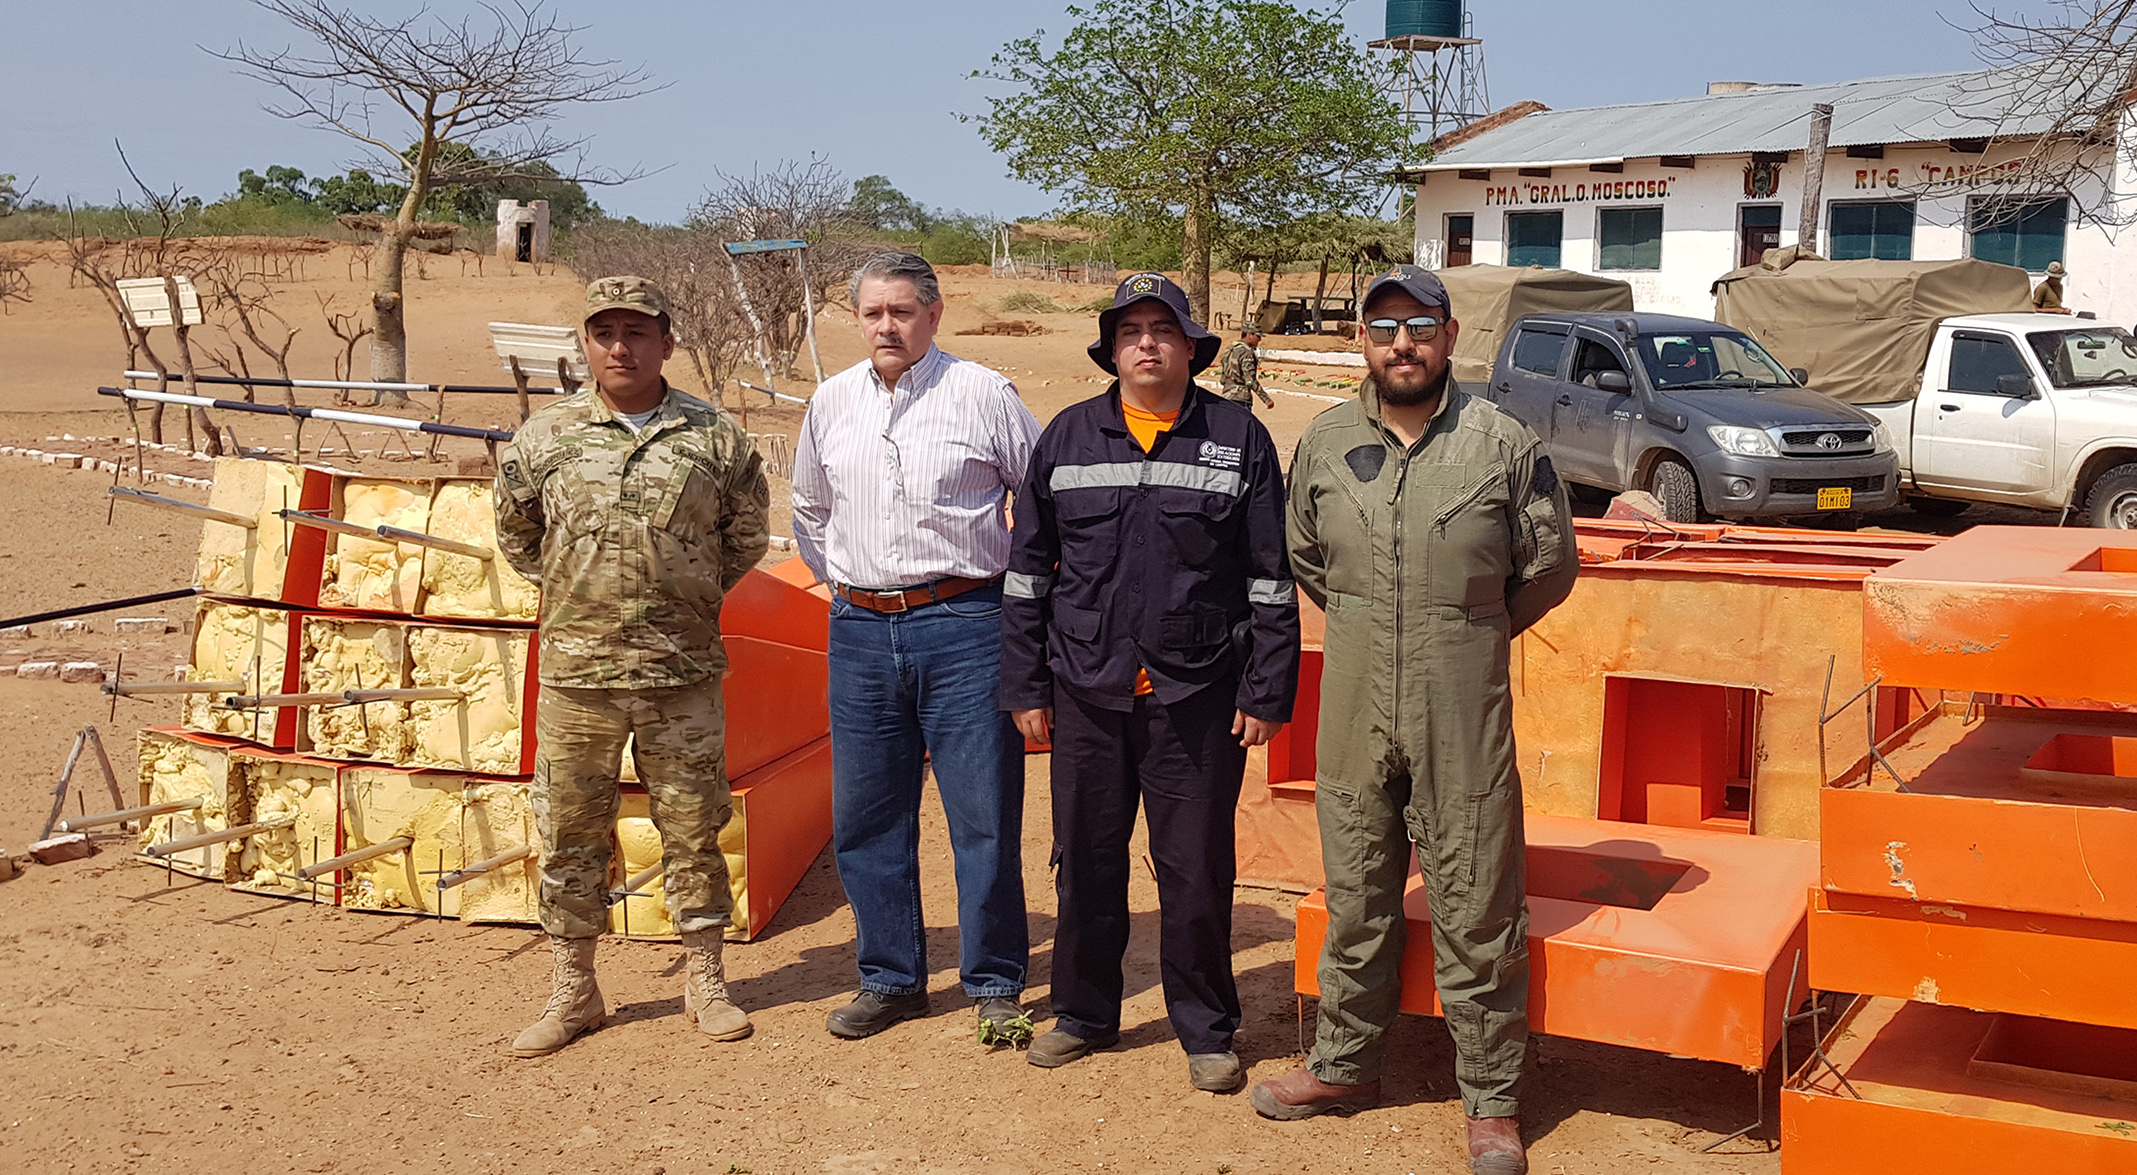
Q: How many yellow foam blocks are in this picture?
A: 12